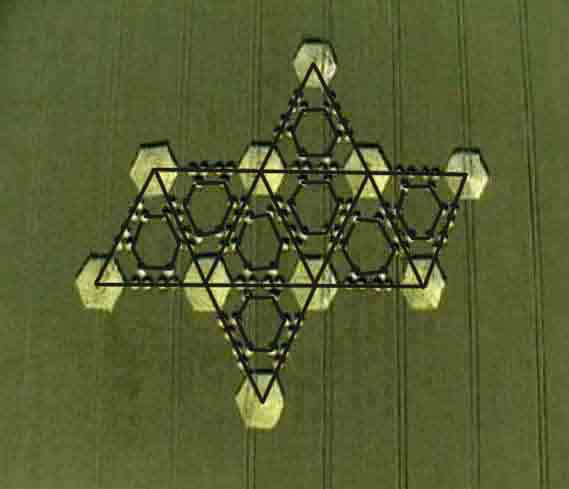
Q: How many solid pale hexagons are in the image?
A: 10